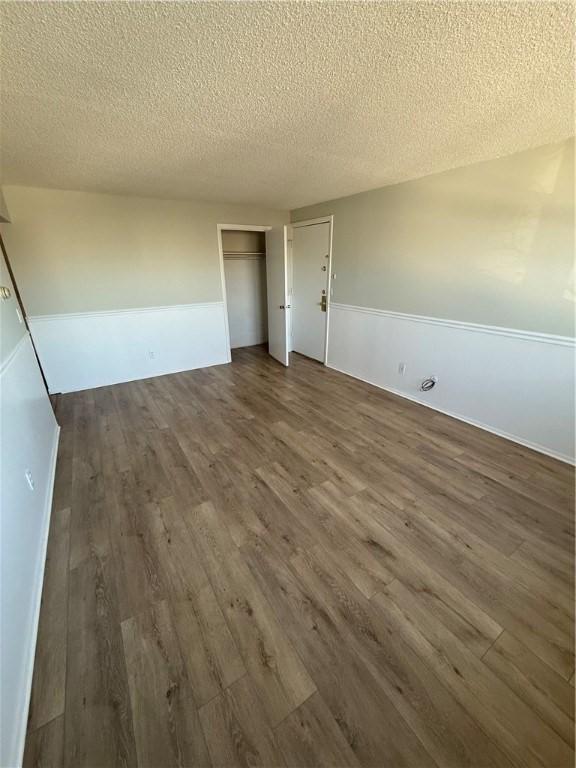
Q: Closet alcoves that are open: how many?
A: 1